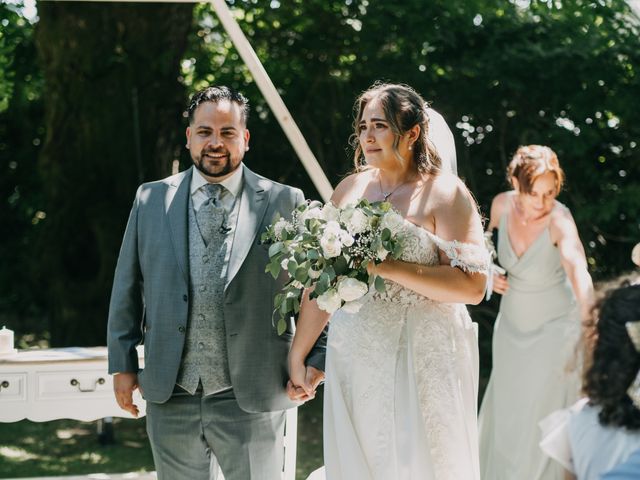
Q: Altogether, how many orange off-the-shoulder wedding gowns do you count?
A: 0